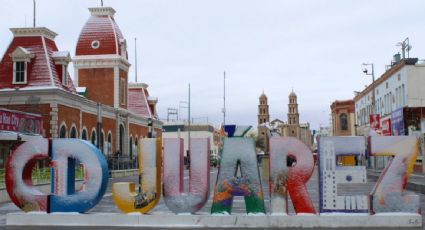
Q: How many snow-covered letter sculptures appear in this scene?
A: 8